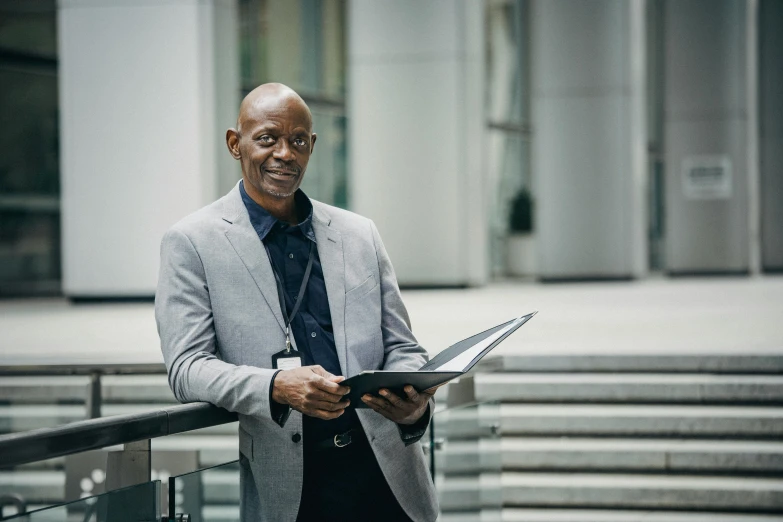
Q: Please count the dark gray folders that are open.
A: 1